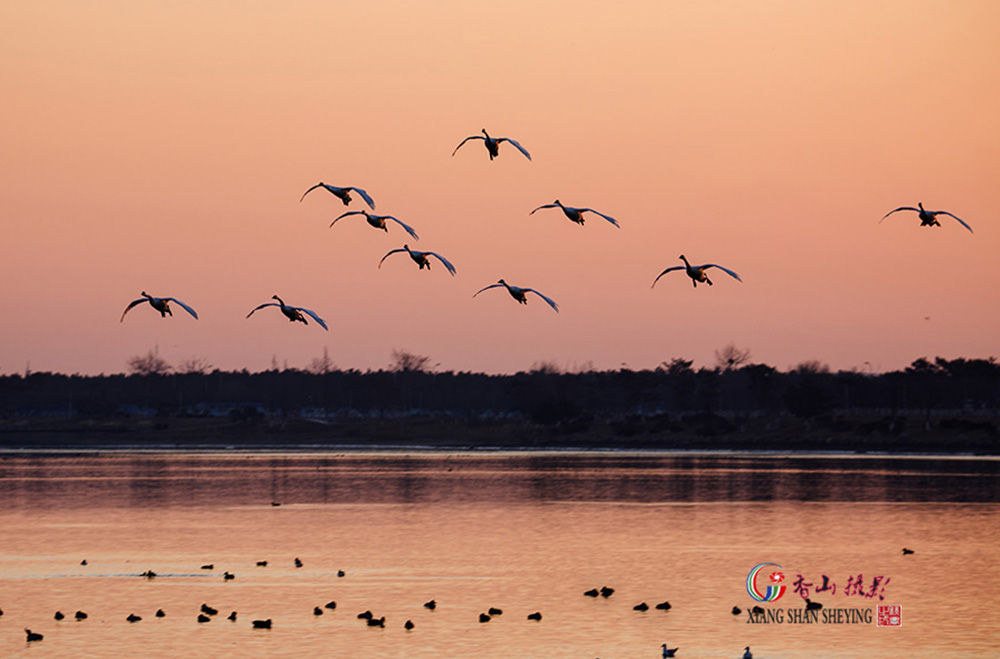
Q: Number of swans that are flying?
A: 10